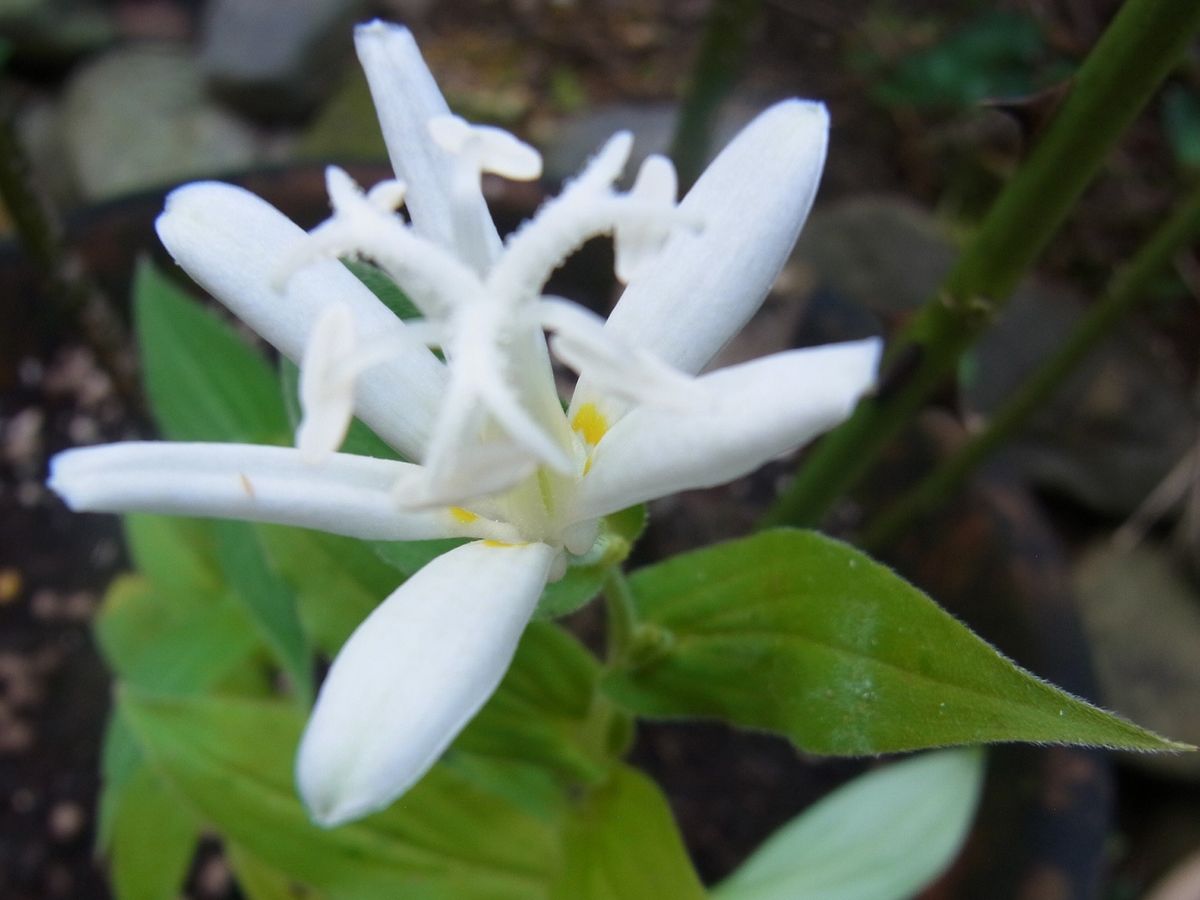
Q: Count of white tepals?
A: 6